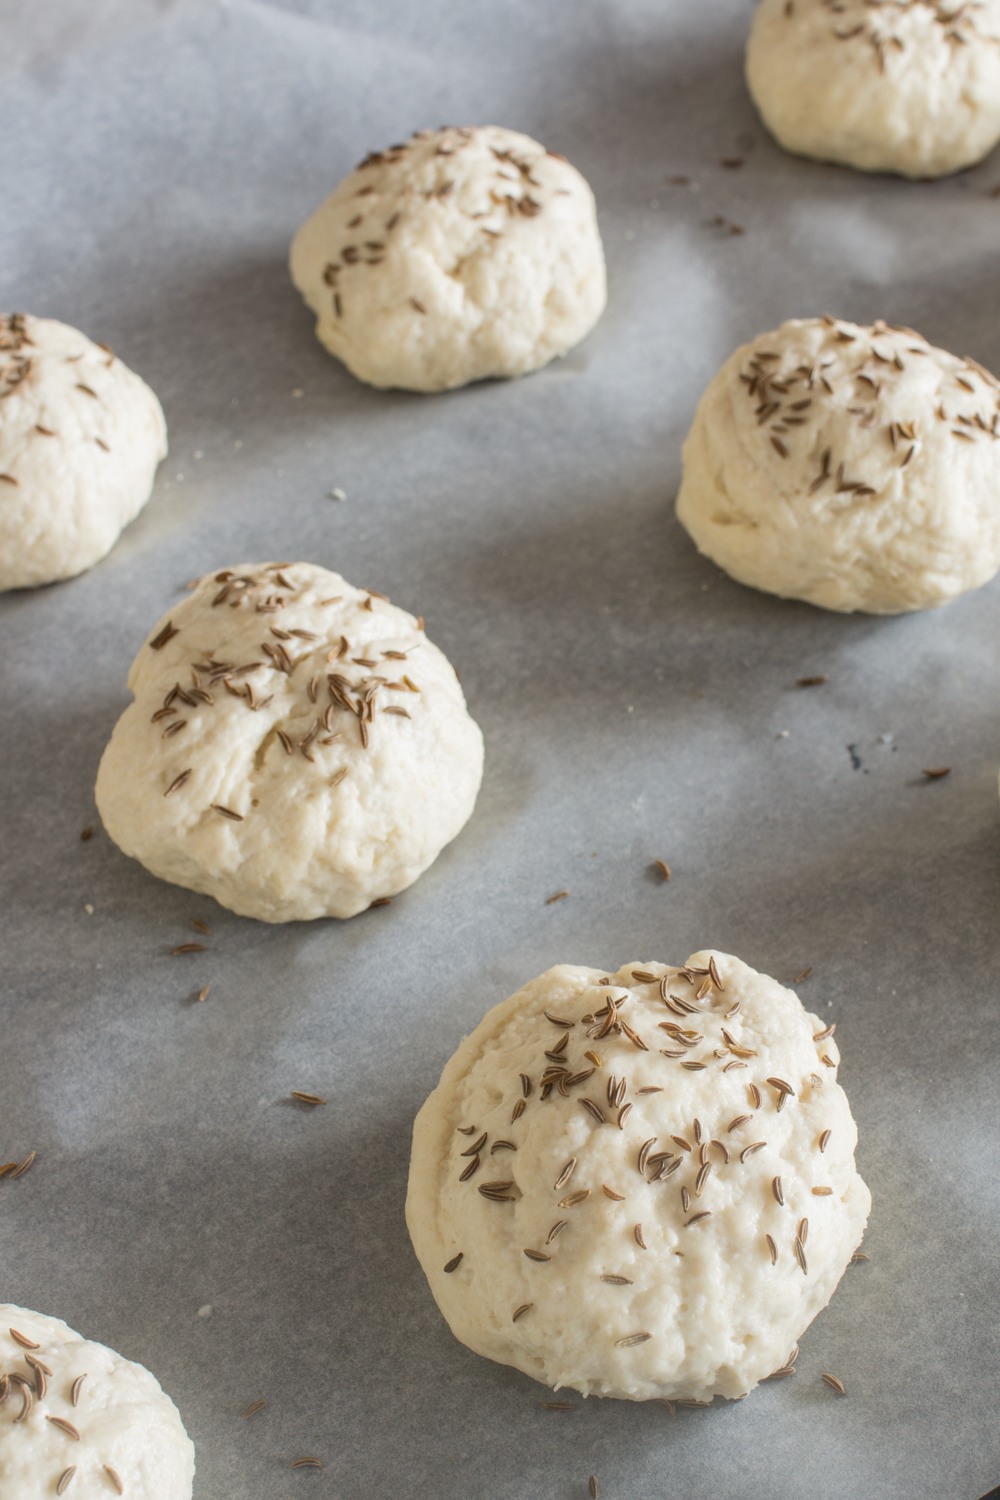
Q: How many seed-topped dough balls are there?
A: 7